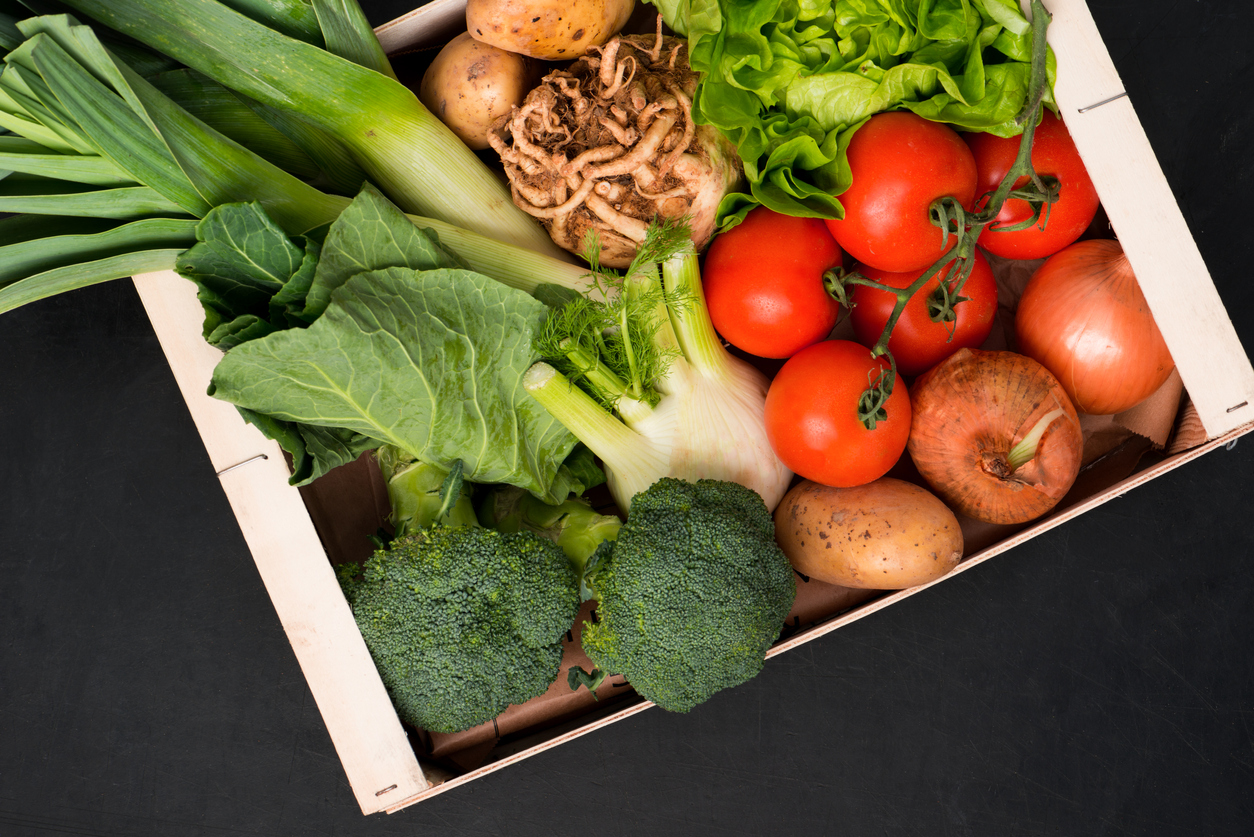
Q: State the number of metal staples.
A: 4